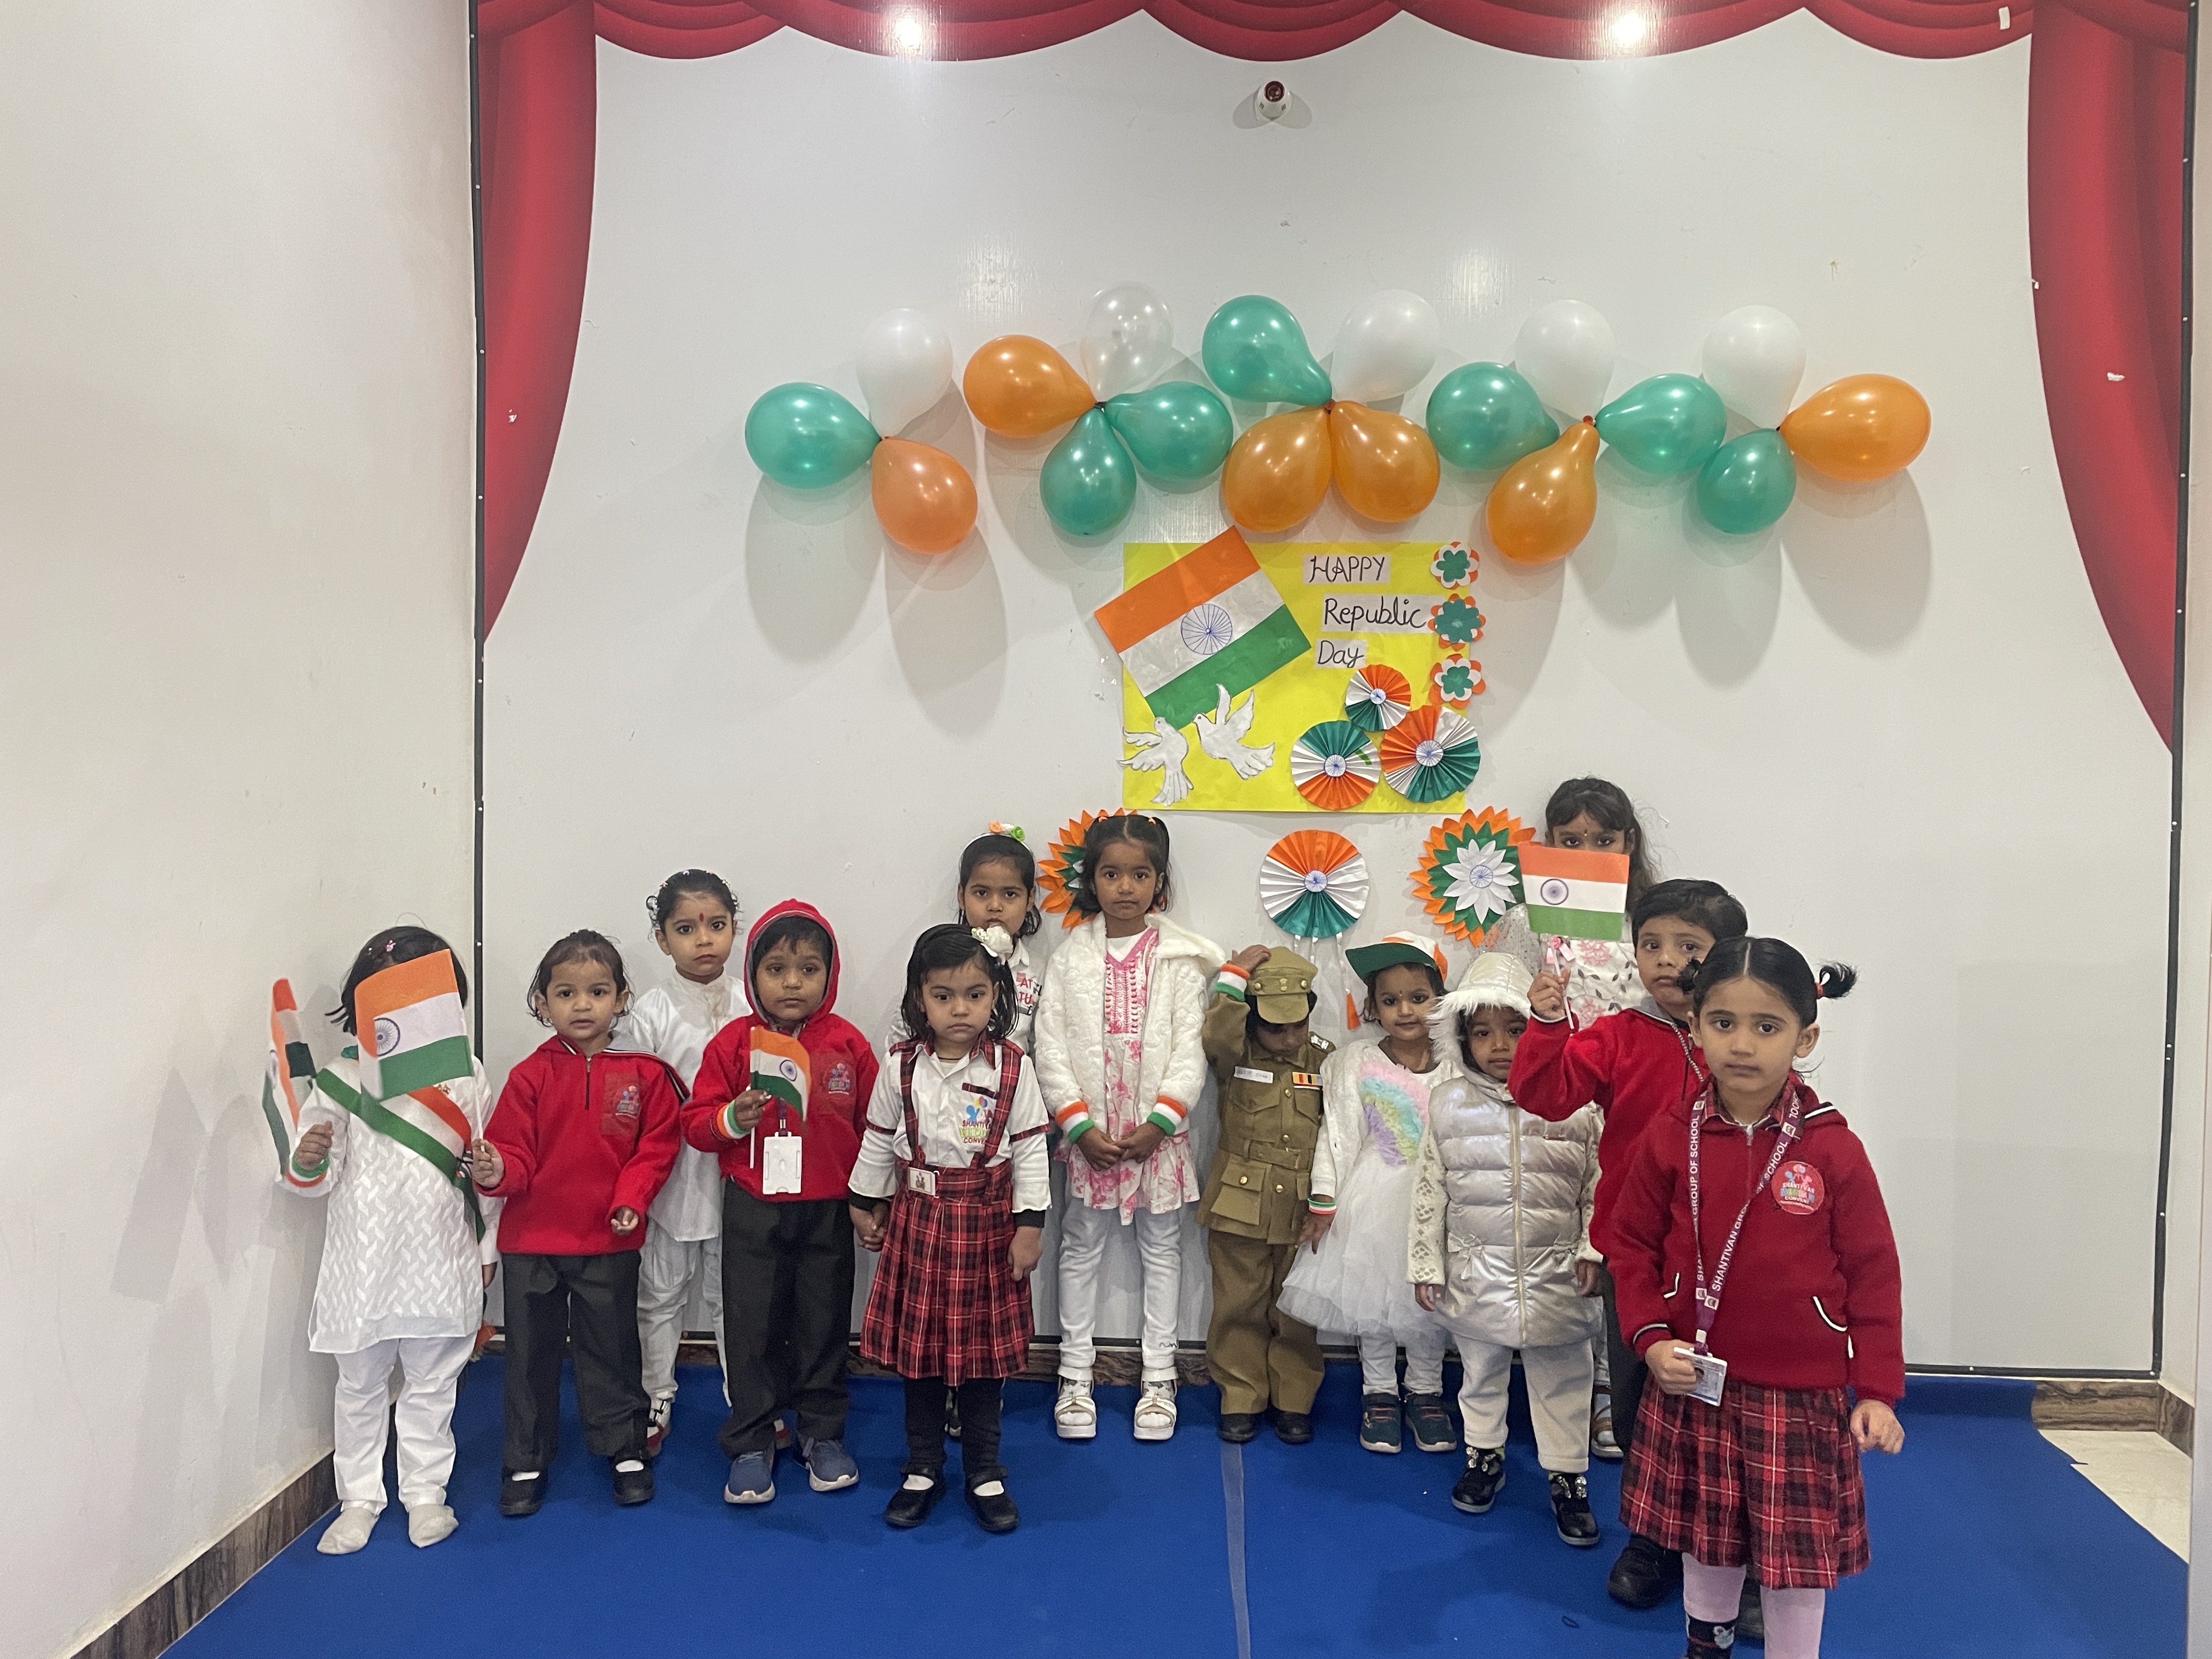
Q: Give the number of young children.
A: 13